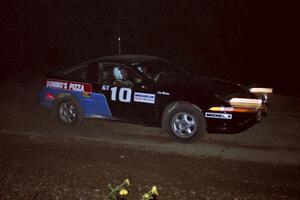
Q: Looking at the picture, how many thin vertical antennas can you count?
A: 1